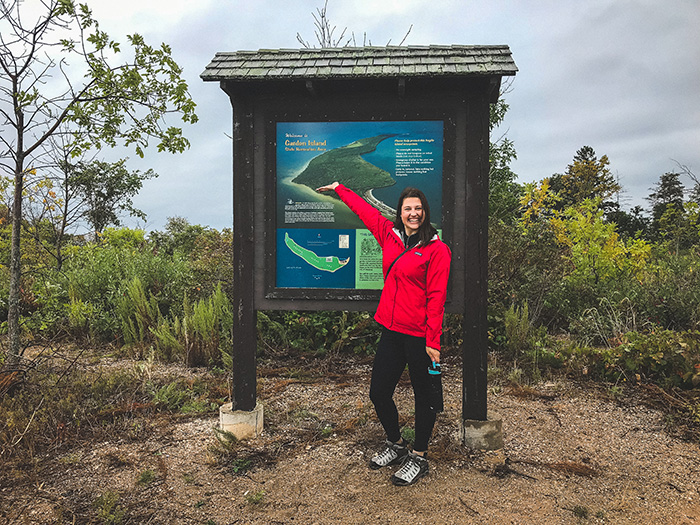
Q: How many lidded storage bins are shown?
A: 0